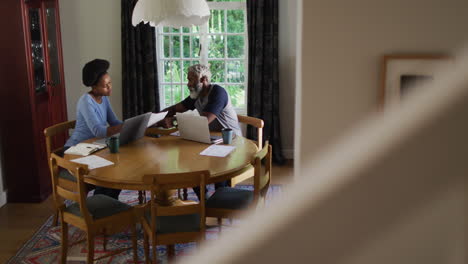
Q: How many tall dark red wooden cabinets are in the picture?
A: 1